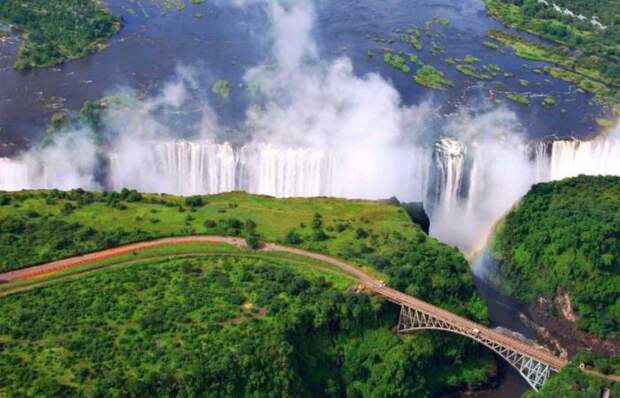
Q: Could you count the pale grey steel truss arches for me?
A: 1